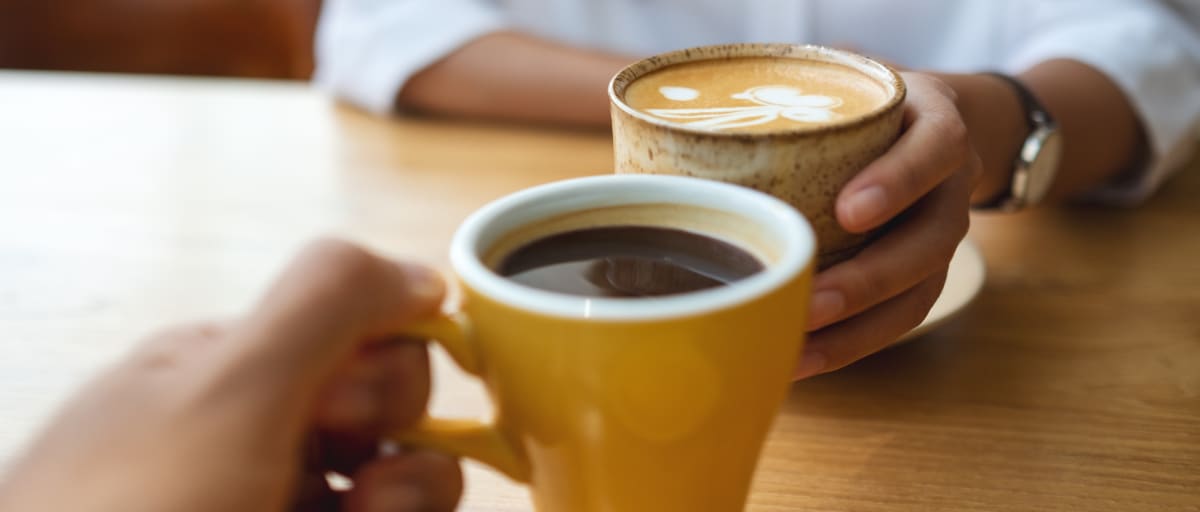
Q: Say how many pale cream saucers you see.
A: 1